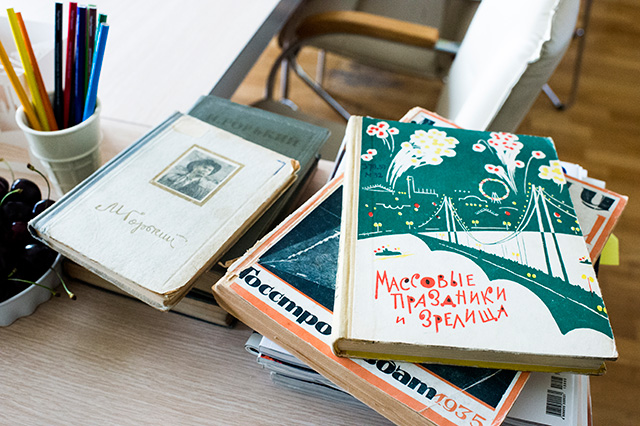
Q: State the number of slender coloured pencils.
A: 10